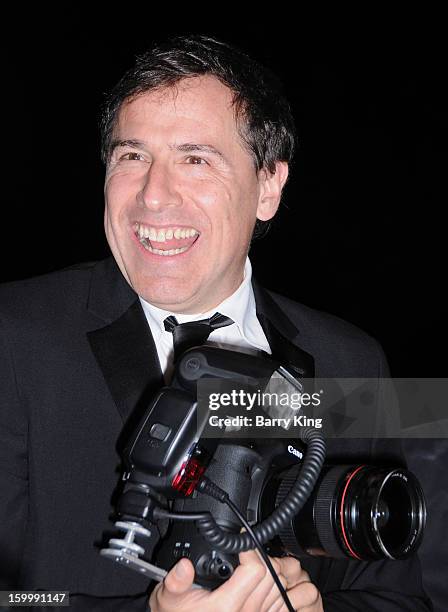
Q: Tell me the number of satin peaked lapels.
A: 2